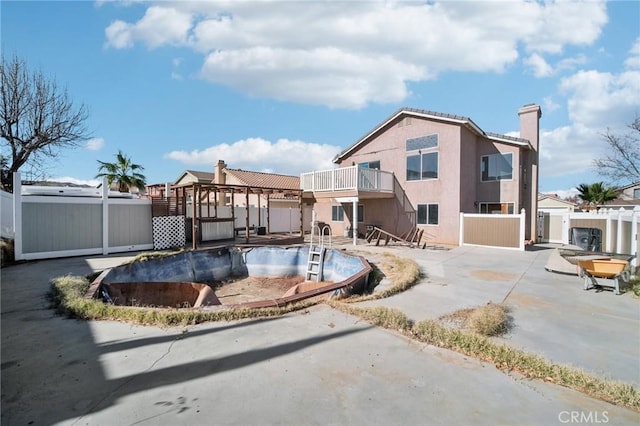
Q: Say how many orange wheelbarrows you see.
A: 1